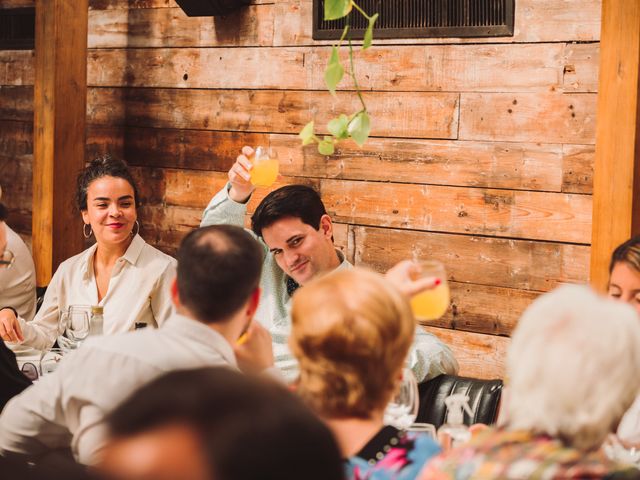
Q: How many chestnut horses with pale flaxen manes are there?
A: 0